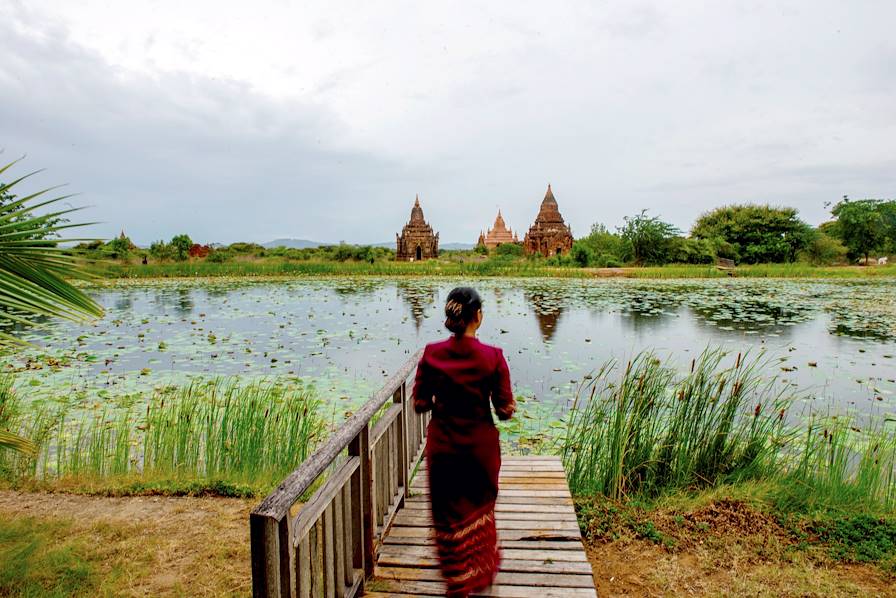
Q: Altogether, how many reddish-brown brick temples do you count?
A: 3